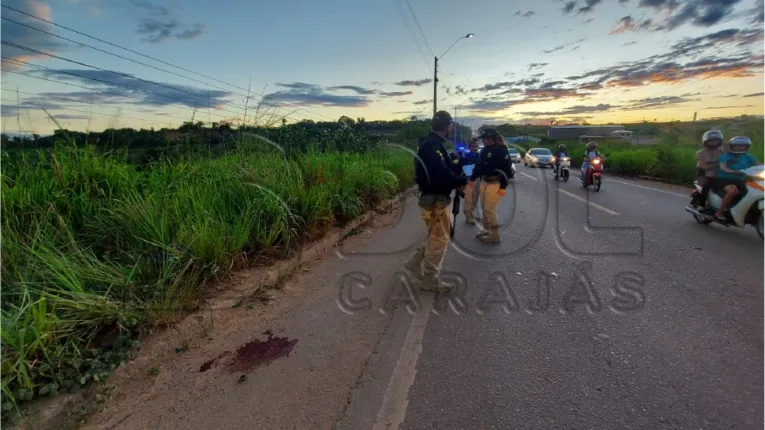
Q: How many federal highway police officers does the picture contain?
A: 3